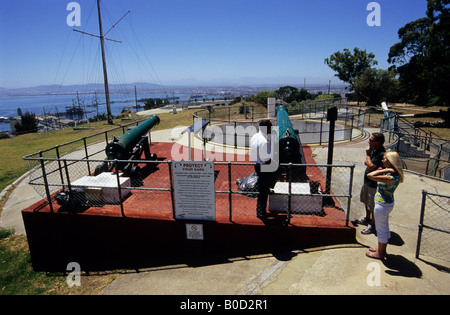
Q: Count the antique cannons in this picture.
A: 2